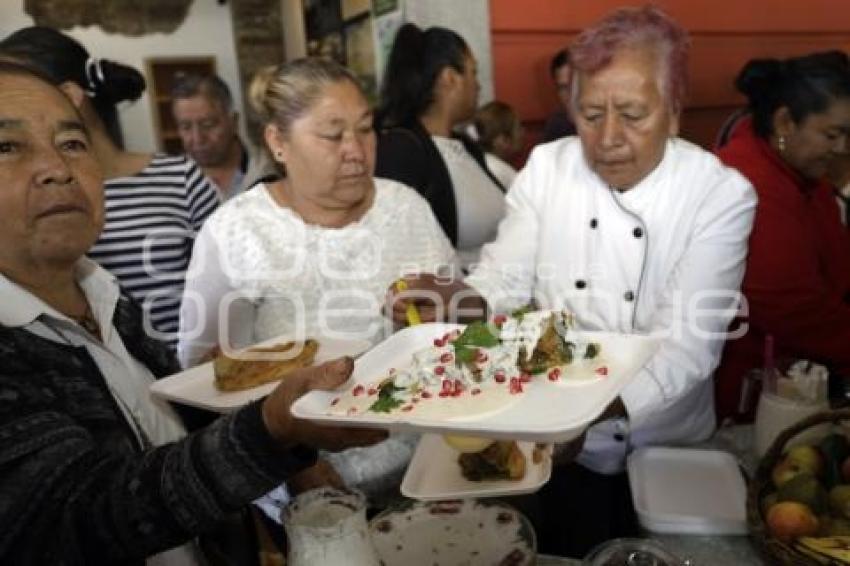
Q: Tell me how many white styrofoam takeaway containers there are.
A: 4